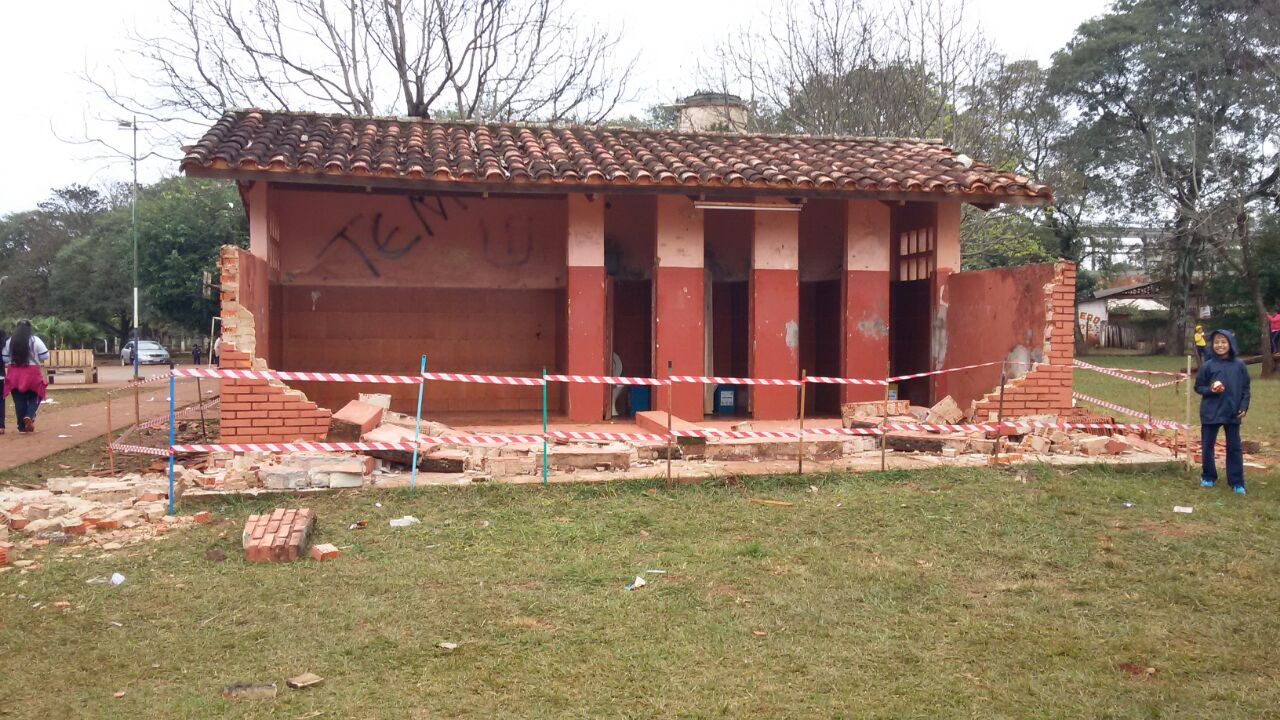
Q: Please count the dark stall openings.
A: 4